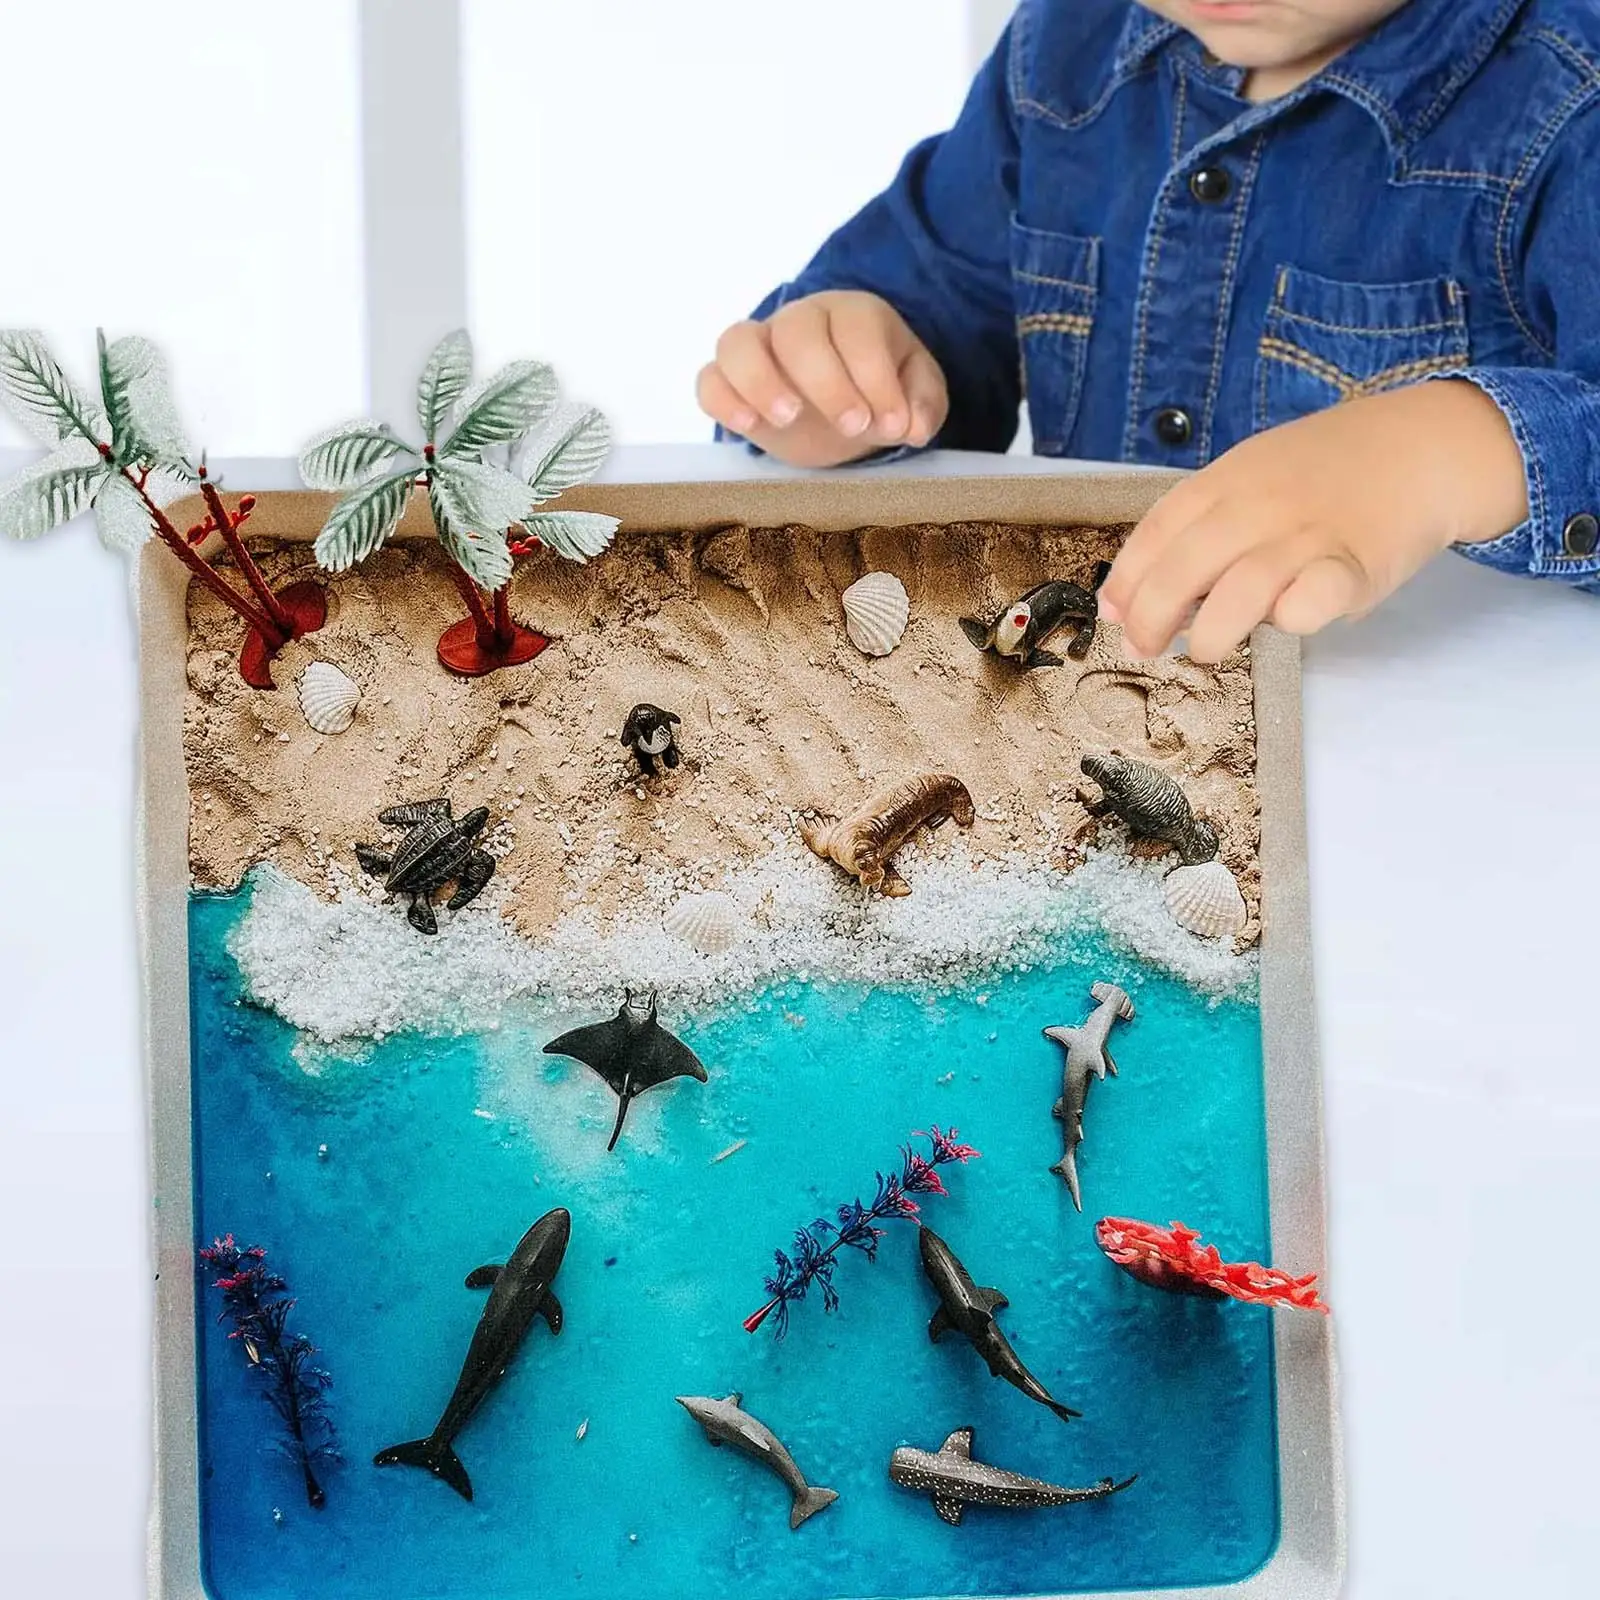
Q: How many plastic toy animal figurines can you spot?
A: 11